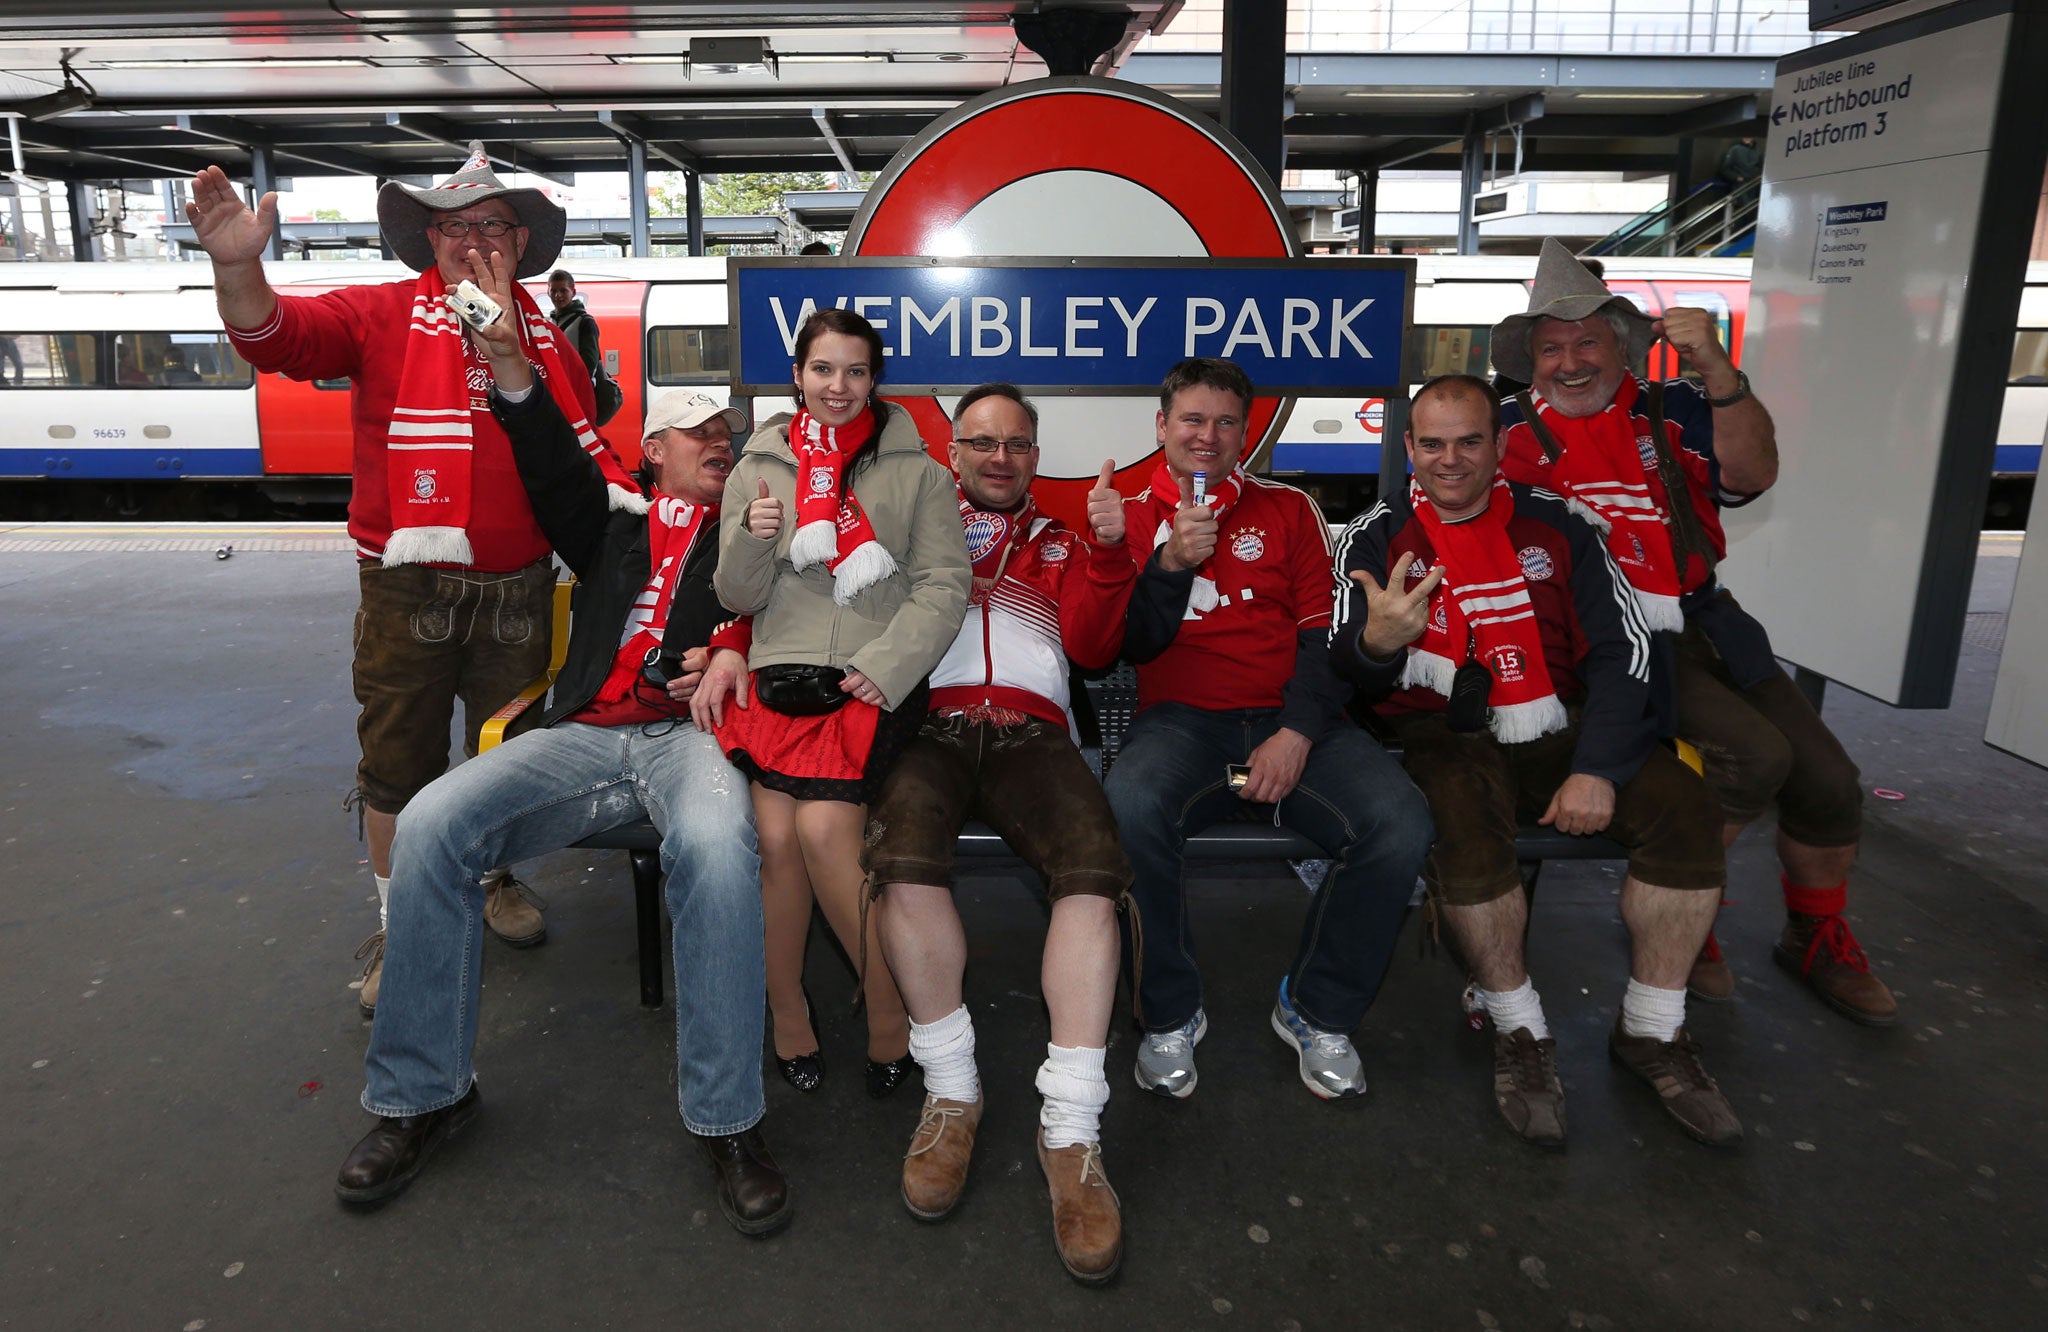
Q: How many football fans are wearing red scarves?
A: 7